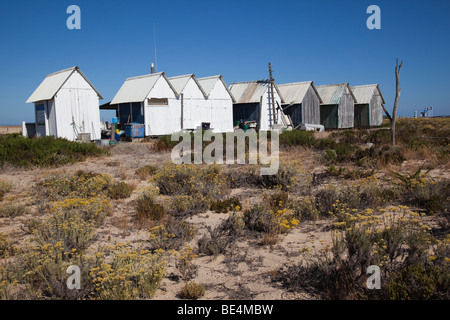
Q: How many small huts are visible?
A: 8